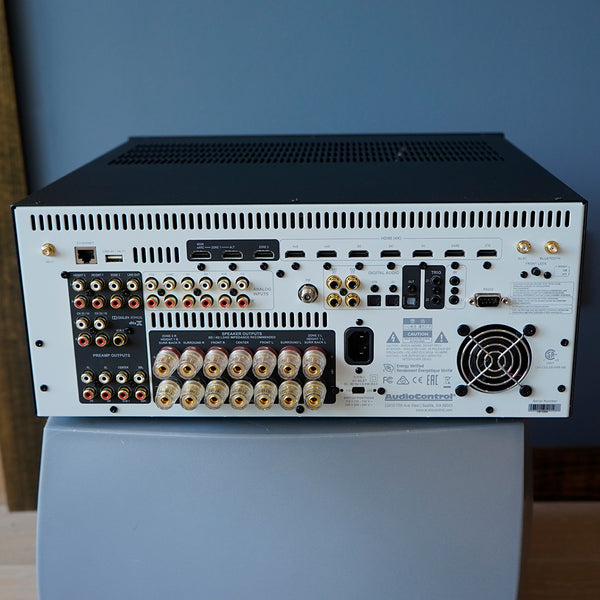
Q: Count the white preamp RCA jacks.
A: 10